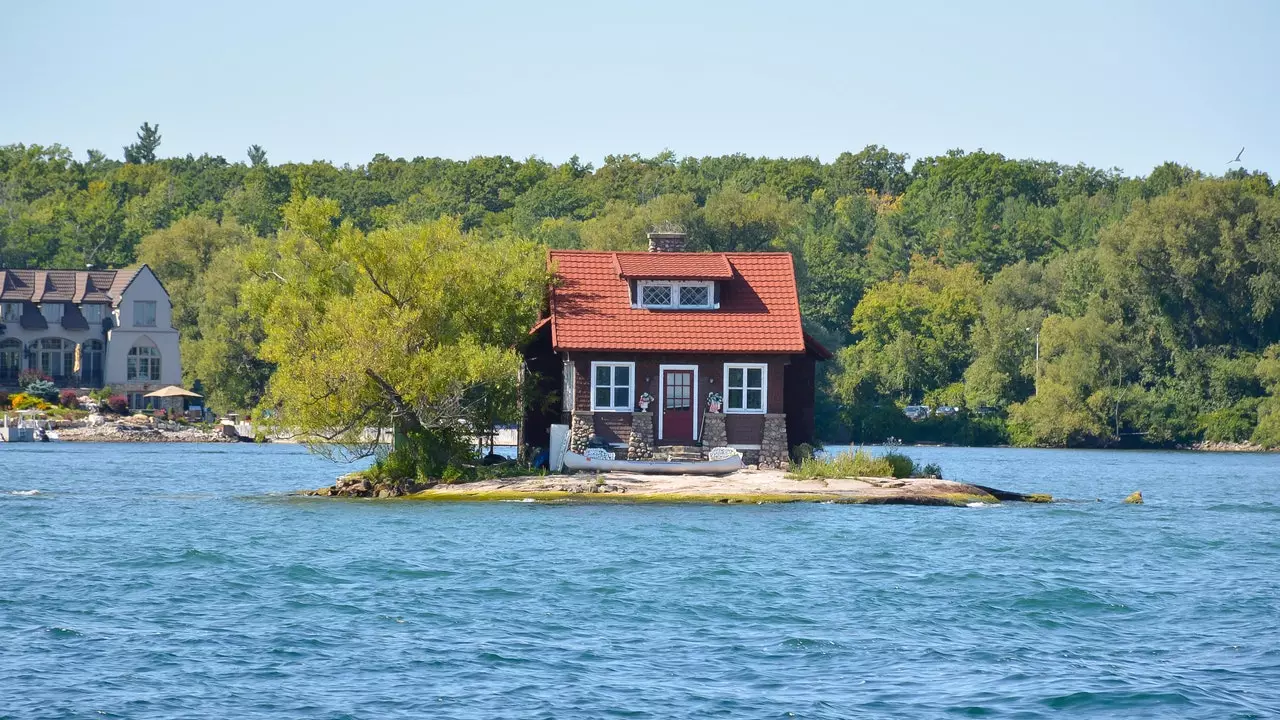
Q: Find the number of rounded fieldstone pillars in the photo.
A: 4